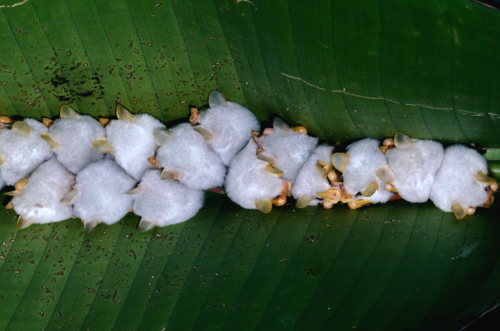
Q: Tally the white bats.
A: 14